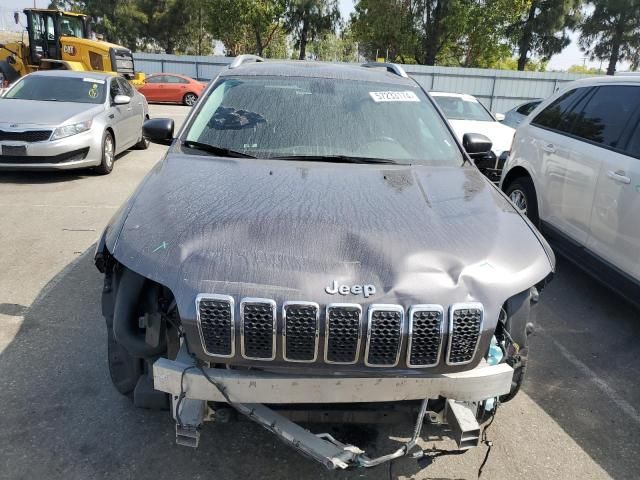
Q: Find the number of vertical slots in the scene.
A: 7